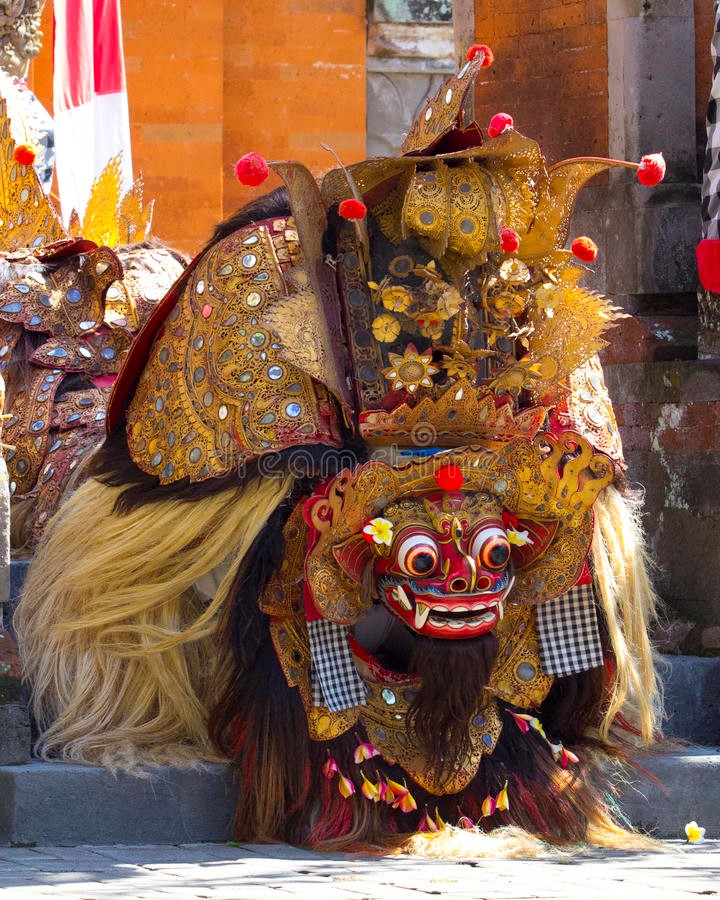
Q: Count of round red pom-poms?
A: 9